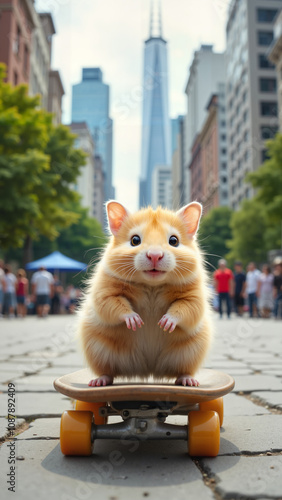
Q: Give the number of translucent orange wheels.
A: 4